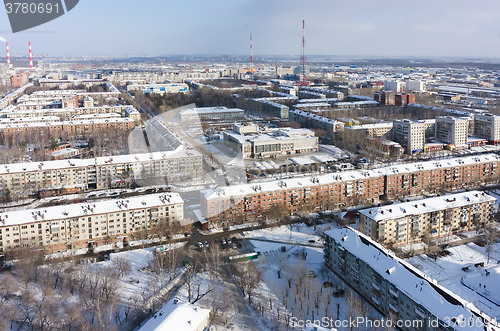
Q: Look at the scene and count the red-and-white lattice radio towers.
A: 2